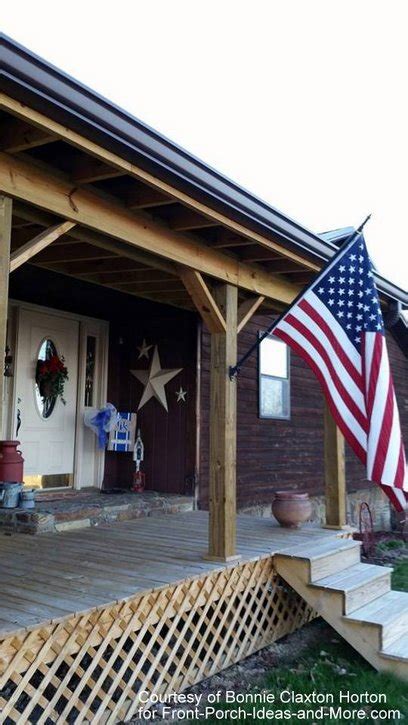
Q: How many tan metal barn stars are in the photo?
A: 3